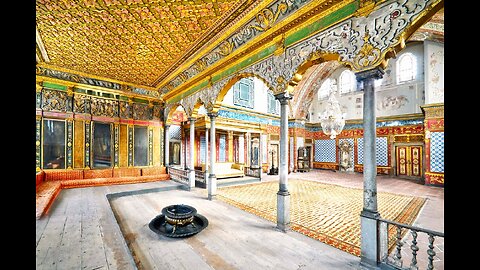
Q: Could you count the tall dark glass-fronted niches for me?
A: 3